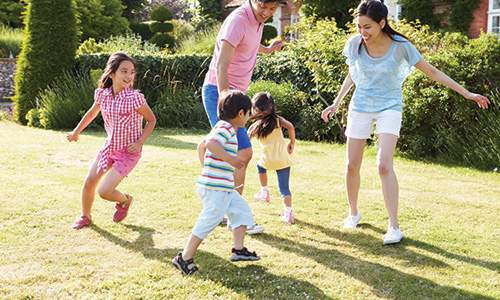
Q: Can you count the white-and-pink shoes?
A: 2